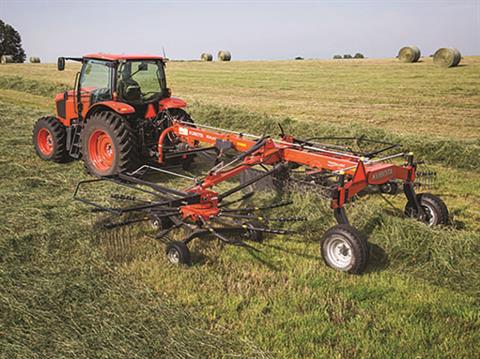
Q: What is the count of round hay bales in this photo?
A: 6